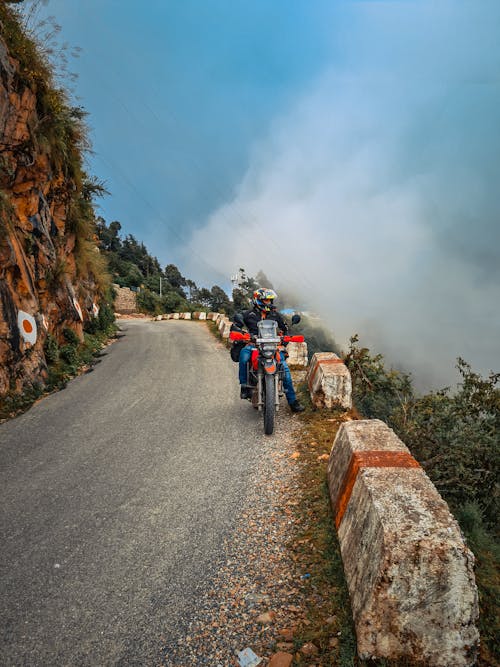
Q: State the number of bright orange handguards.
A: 2